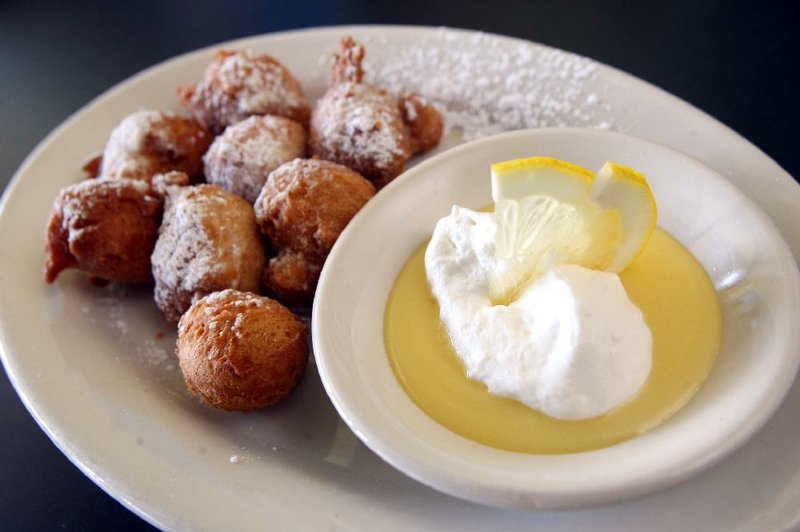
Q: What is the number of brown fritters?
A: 8